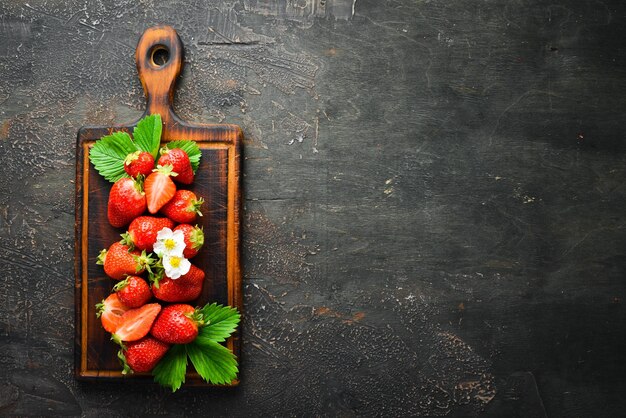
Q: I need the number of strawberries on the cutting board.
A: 14